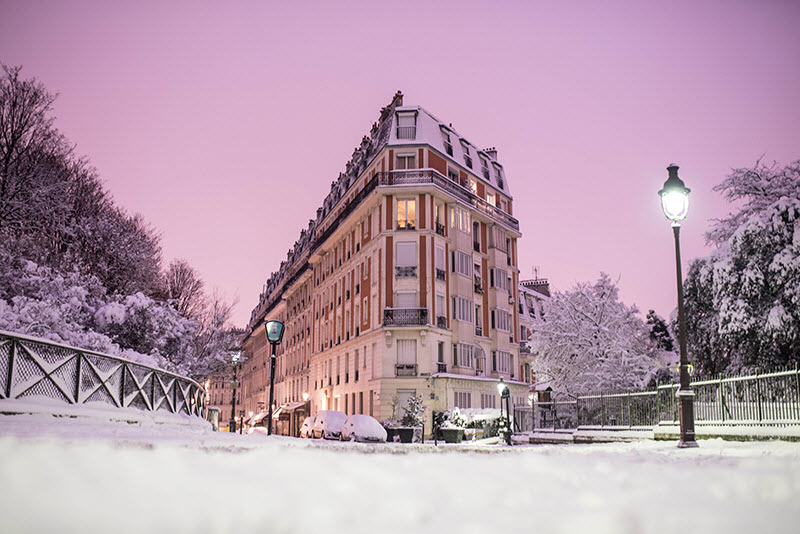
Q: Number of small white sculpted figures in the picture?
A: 0